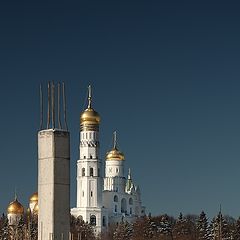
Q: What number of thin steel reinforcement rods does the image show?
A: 5